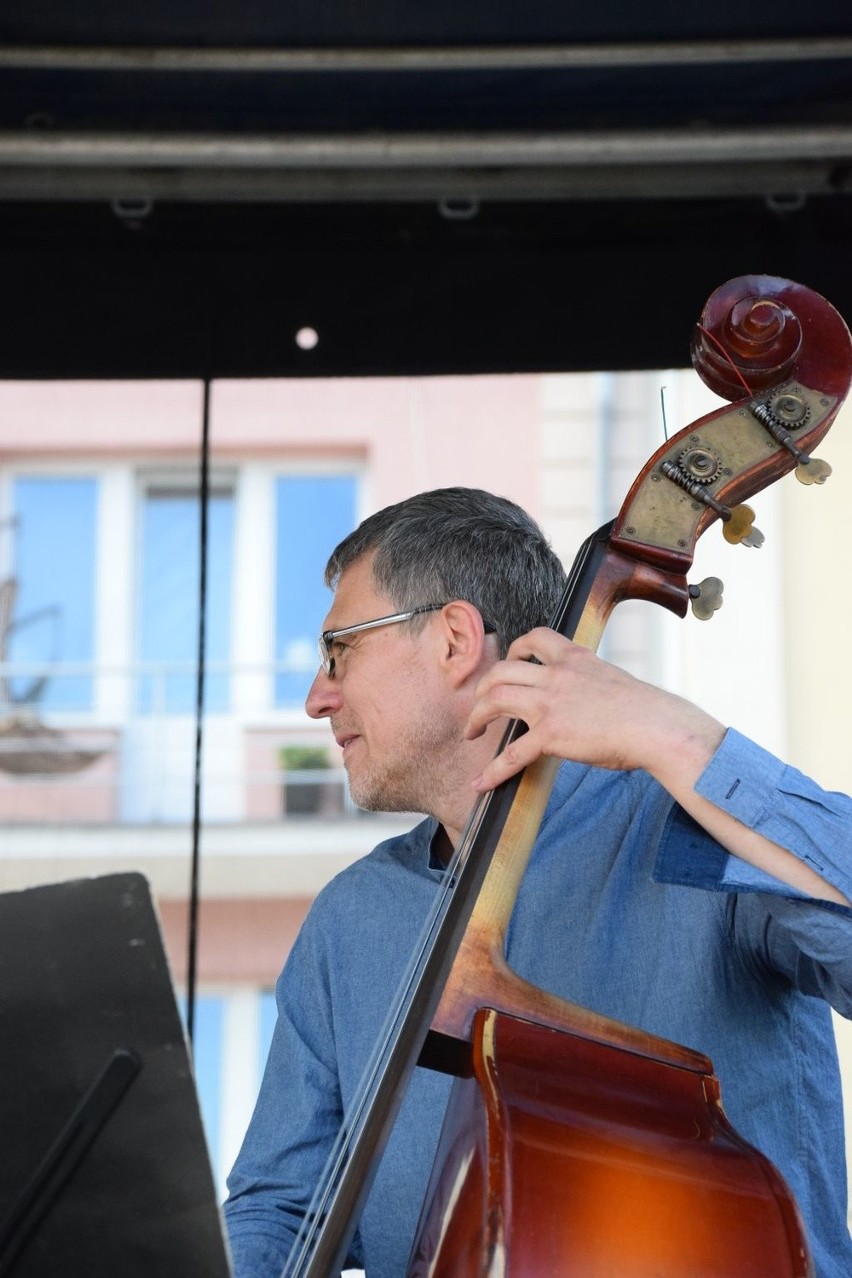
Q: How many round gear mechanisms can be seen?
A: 2